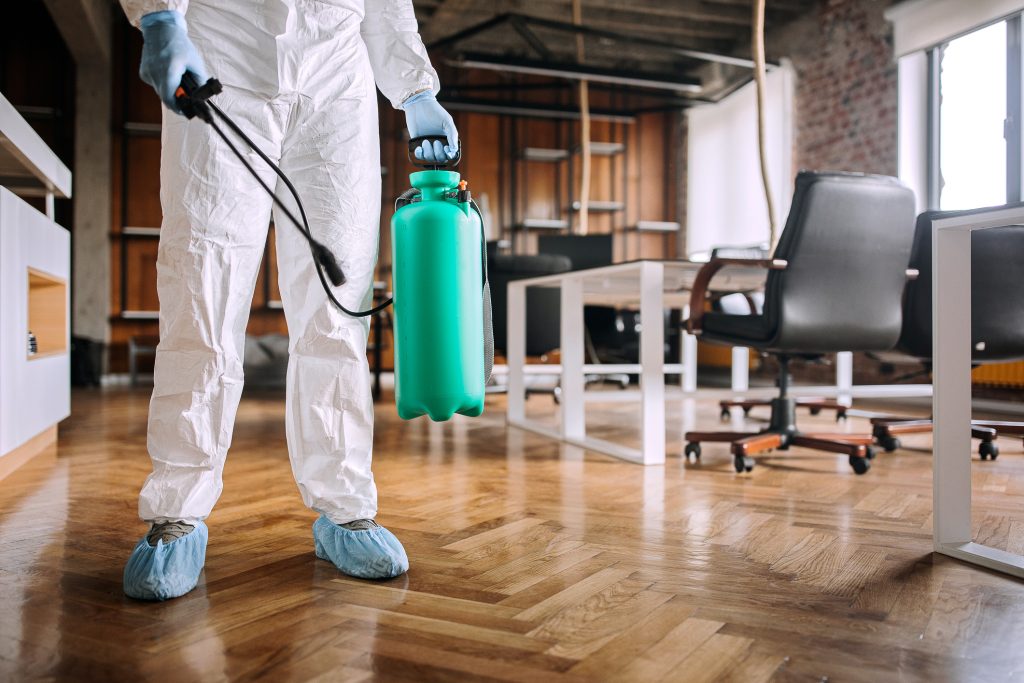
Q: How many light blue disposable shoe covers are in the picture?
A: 2